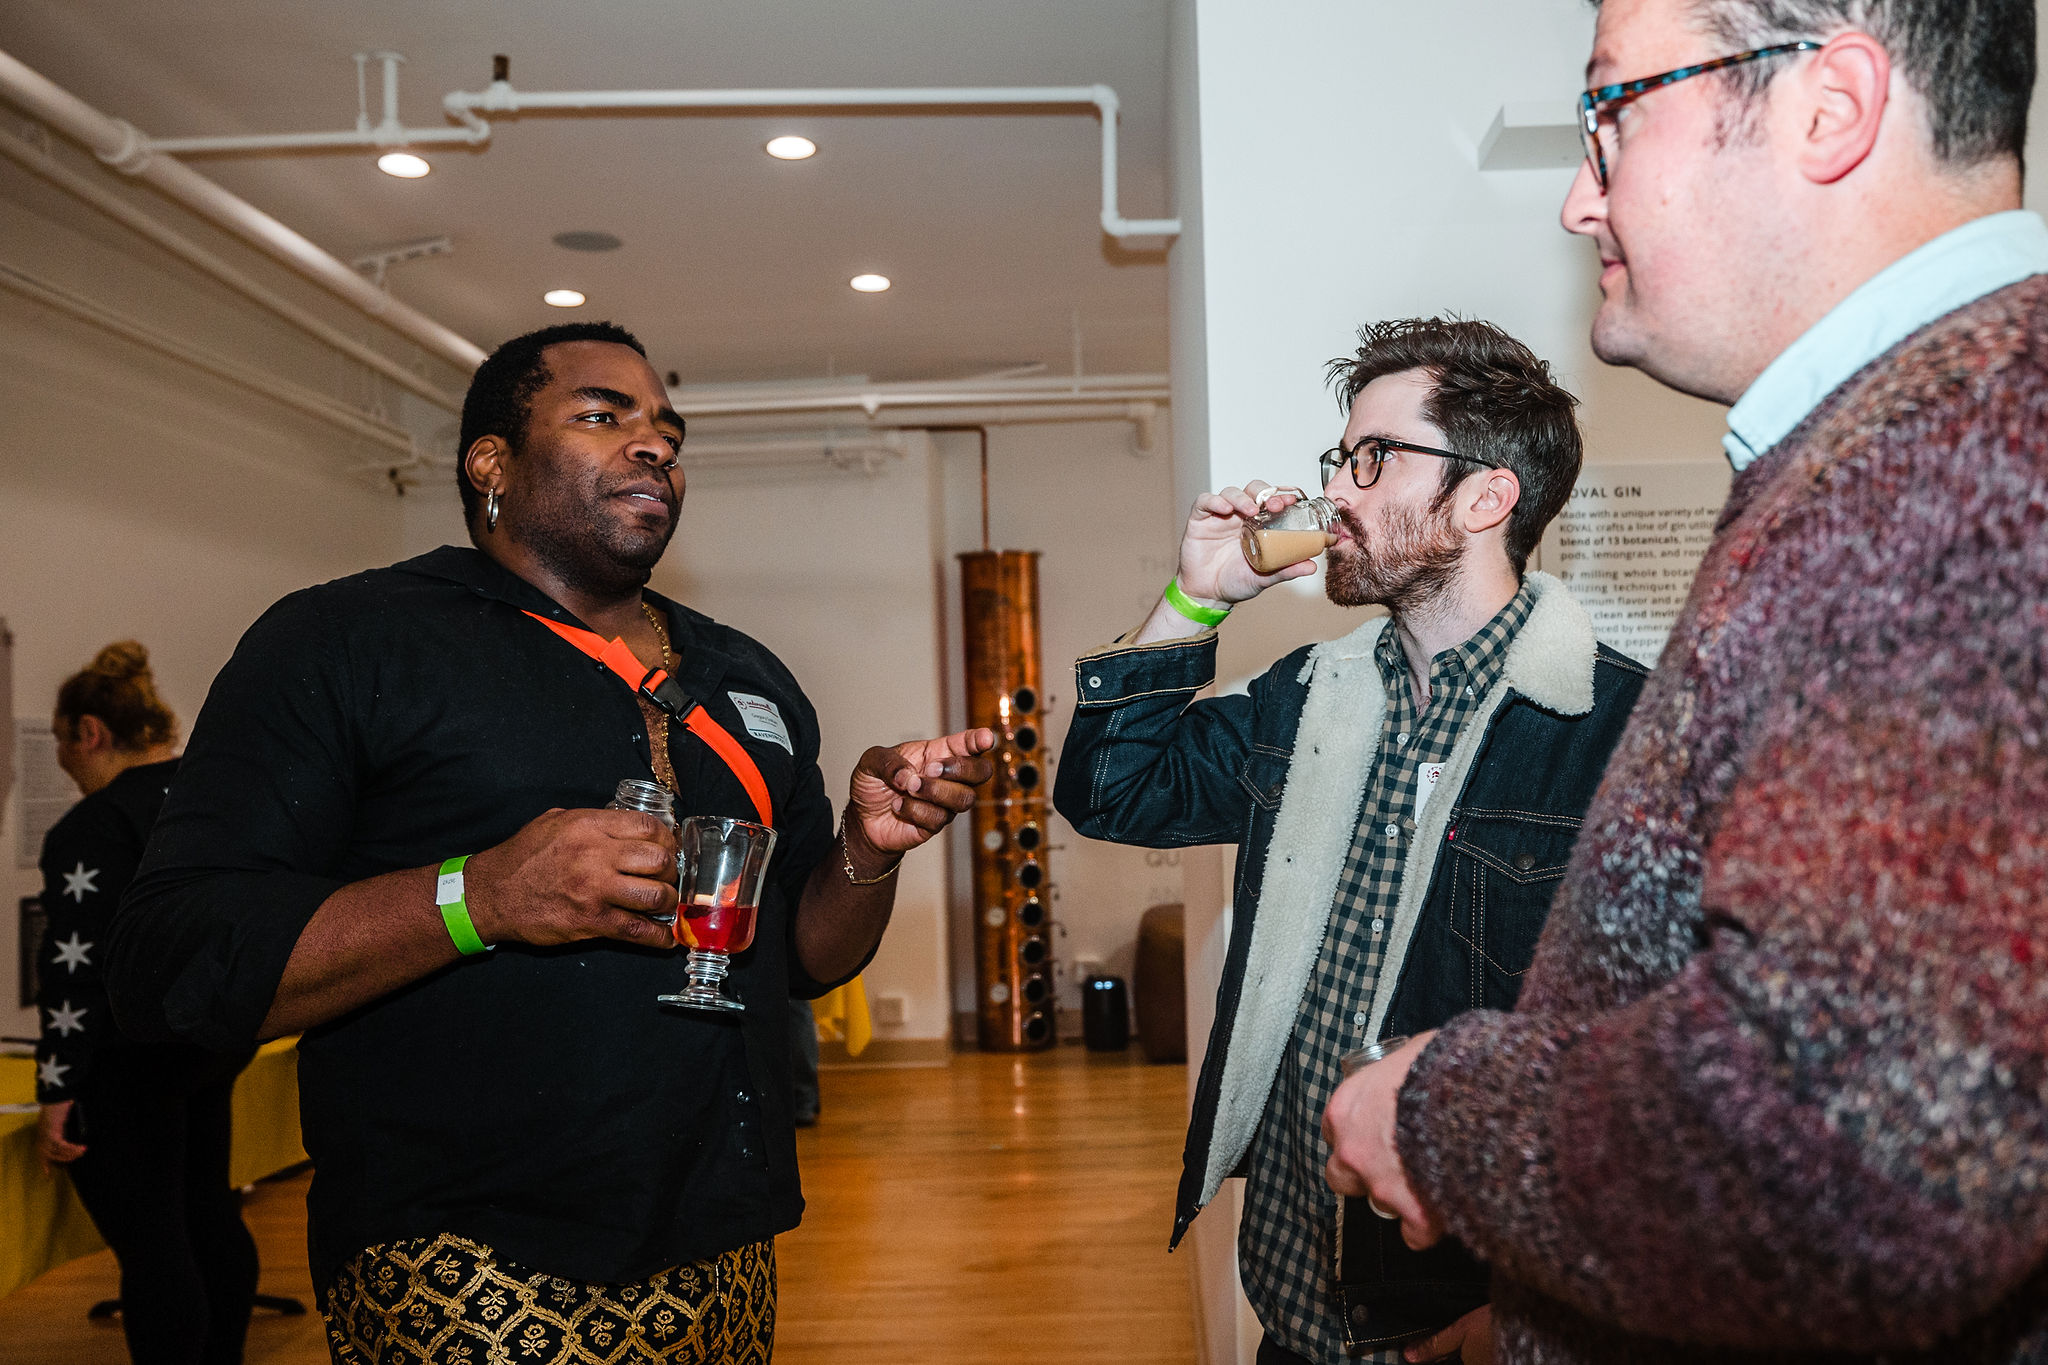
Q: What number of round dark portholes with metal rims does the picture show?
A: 9